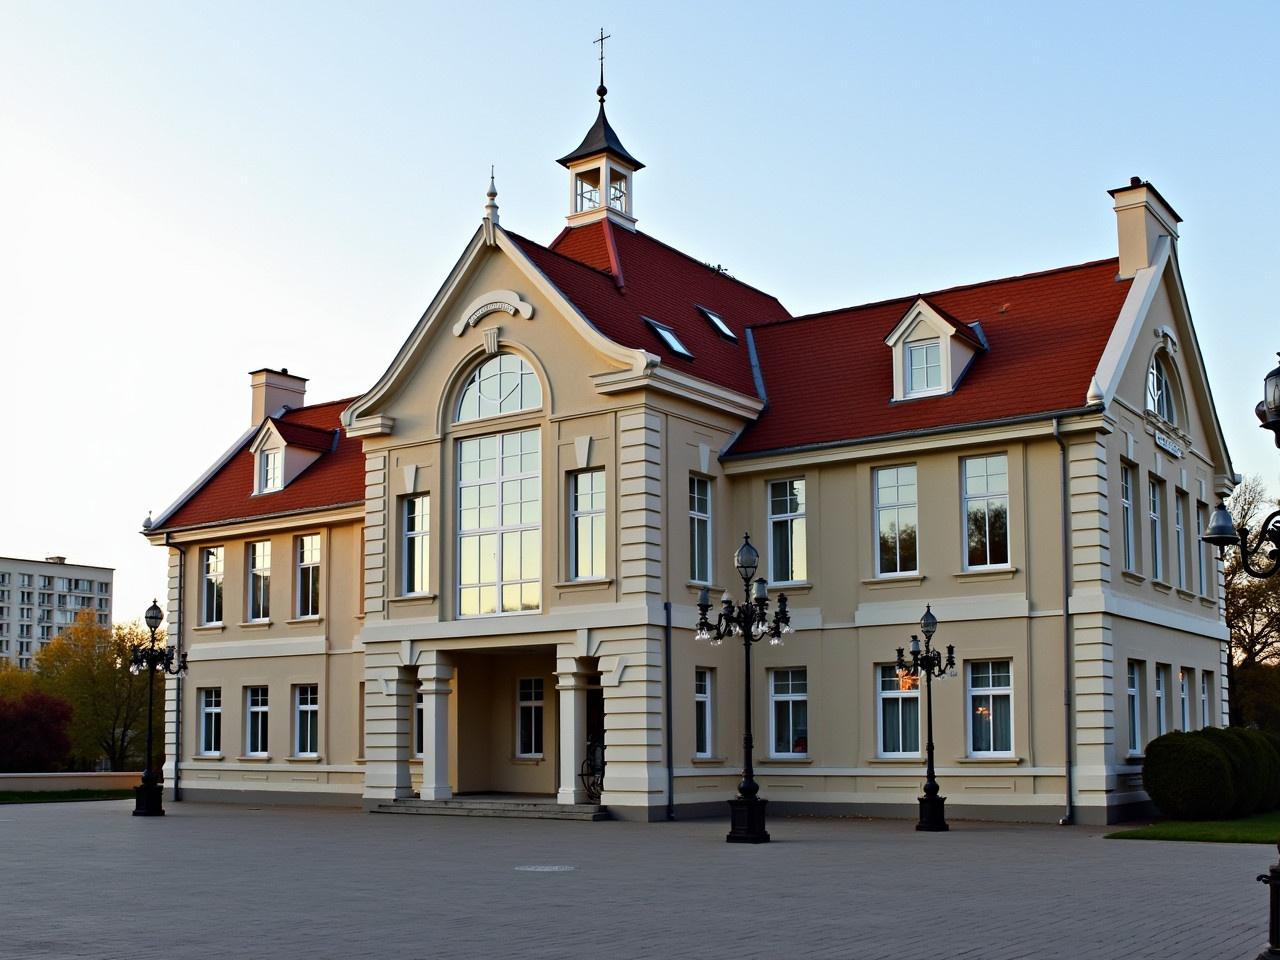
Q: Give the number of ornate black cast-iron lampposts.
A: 4